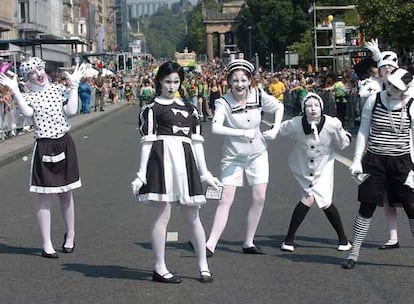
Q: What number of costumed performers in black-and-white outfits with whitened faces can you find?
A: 6